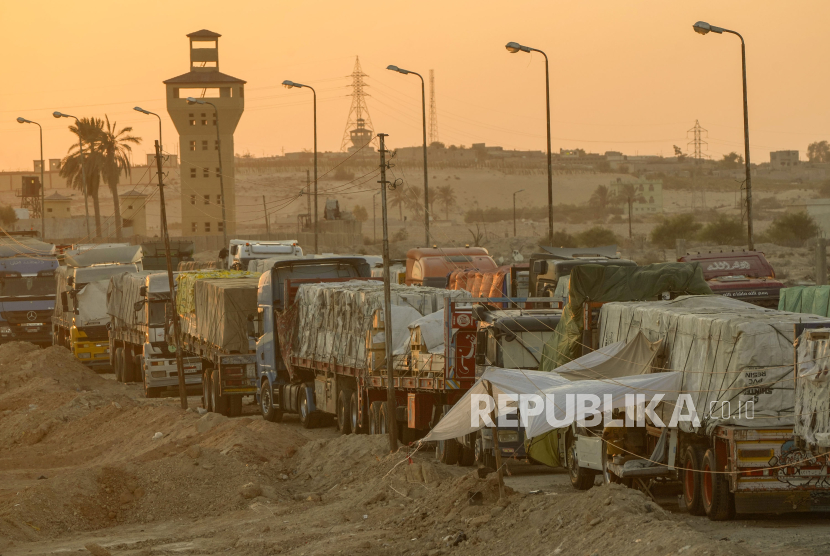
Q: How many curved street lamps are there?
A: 8